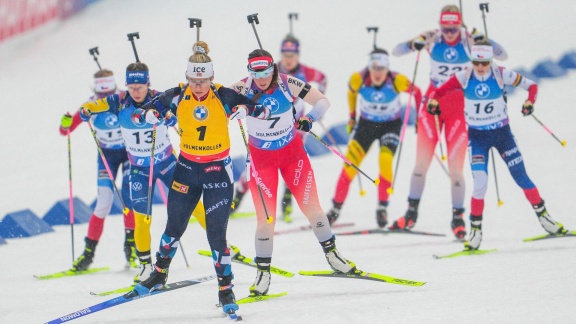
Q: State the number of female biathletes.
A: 8